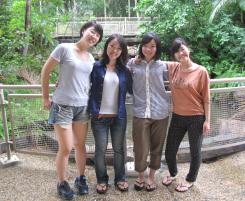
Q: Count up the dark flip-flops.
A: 6